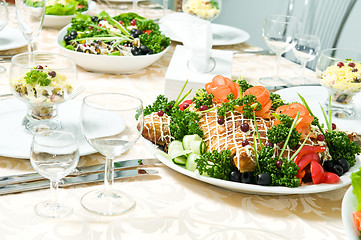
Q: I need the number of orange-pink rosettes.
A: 3